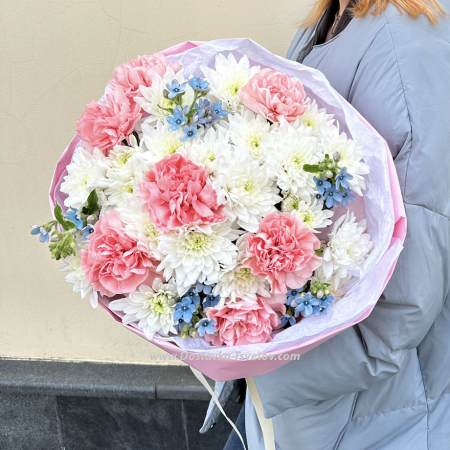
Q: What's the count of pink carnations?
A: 7